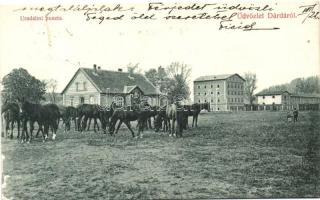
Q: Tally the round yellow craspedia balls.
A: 0